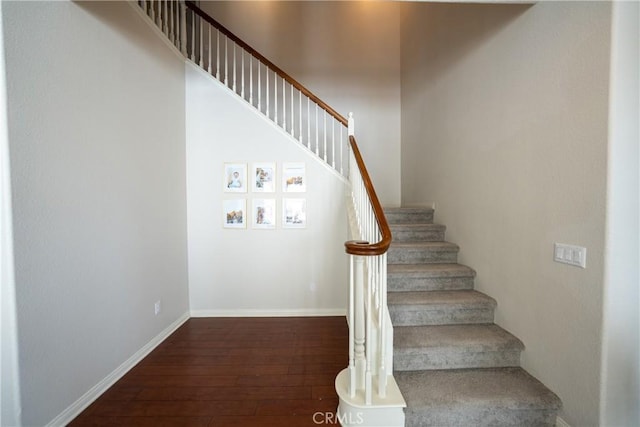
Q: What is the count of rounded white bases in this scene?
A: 1